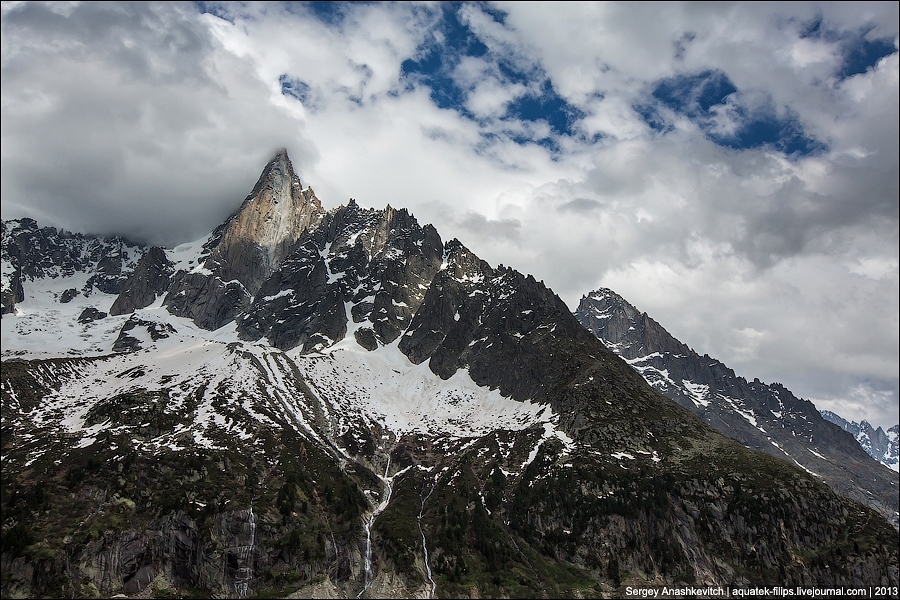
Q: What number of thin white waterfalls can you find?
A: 3